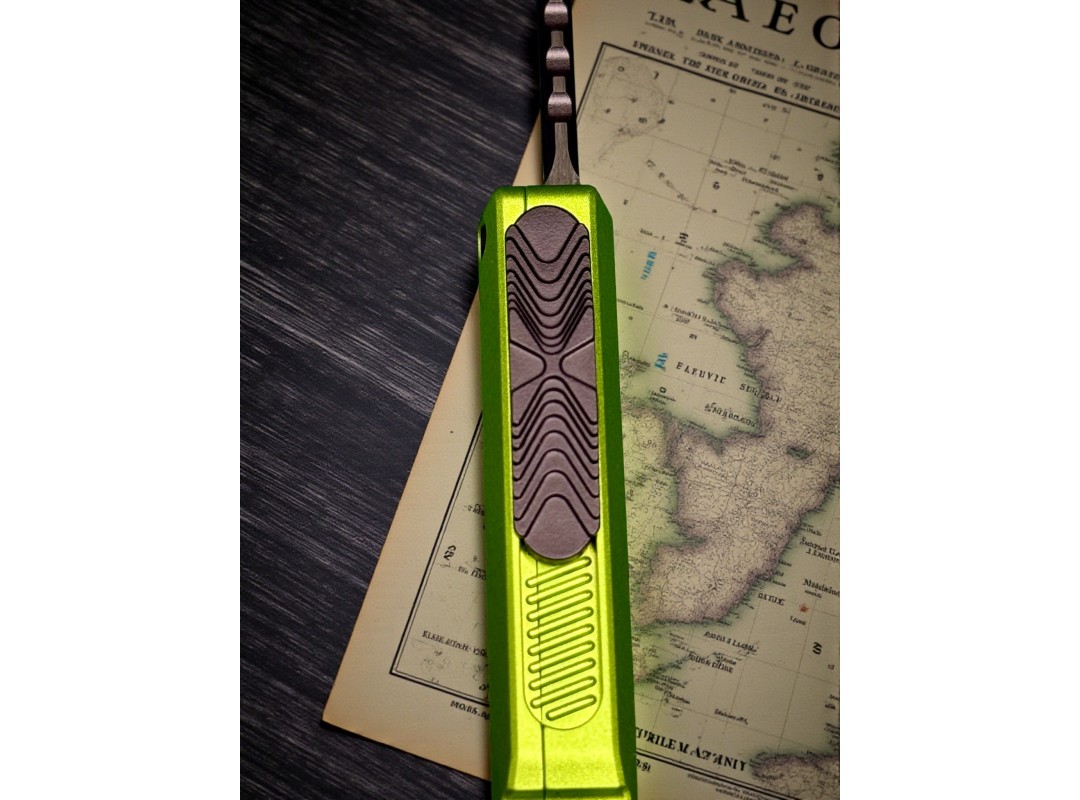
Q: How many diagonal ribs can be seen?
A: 9